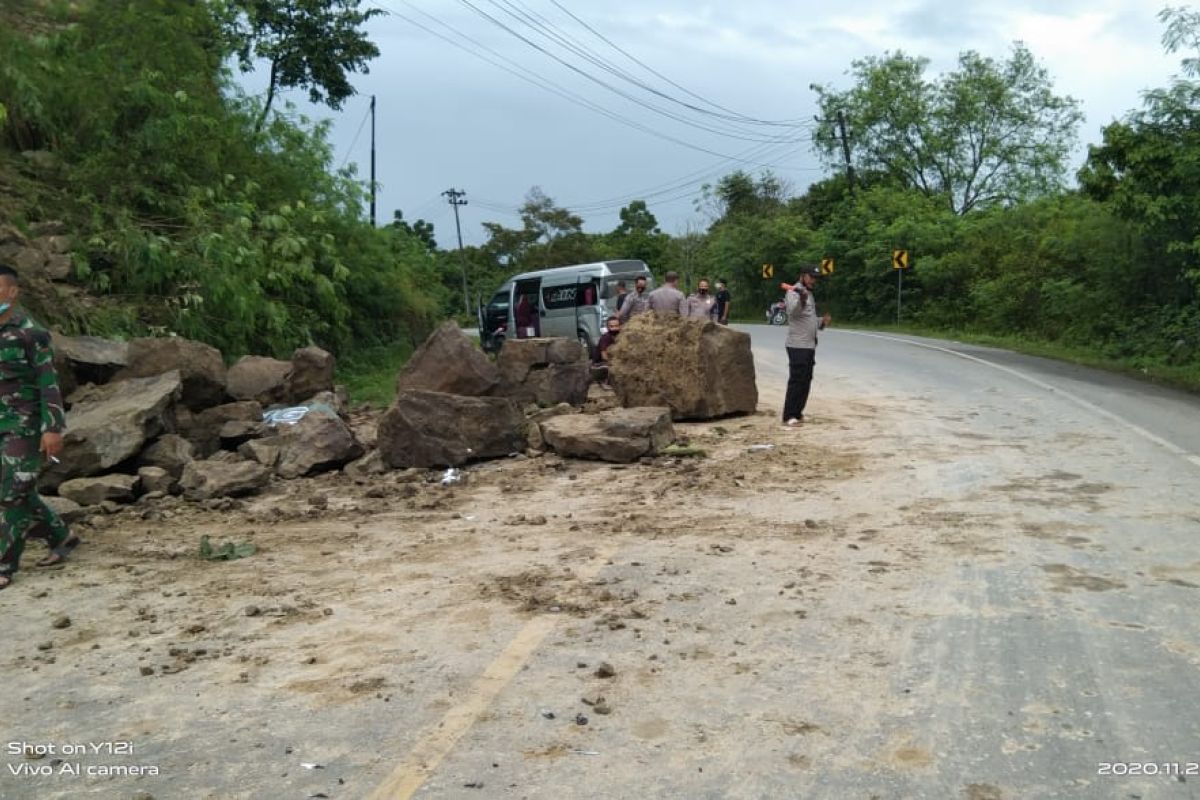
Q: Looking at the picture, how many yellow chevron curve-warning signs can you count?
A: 3